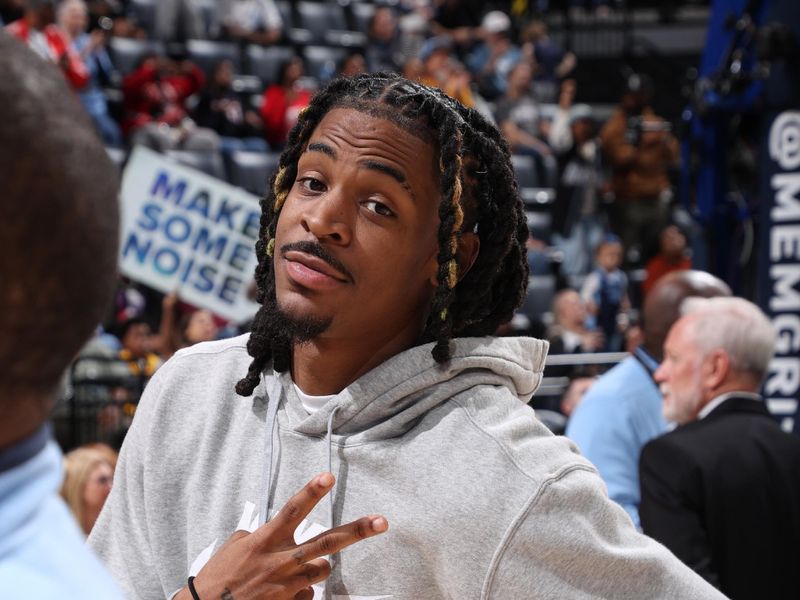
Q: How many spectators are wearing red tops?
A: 4